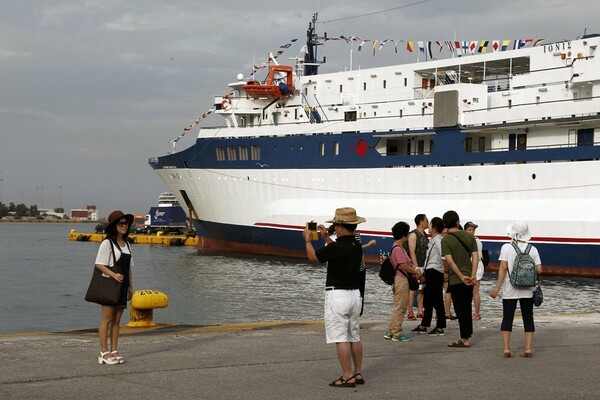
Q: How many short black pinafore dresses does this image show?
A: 1